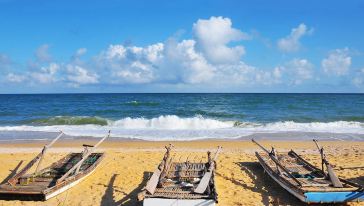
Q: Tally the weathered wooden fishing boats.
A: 3